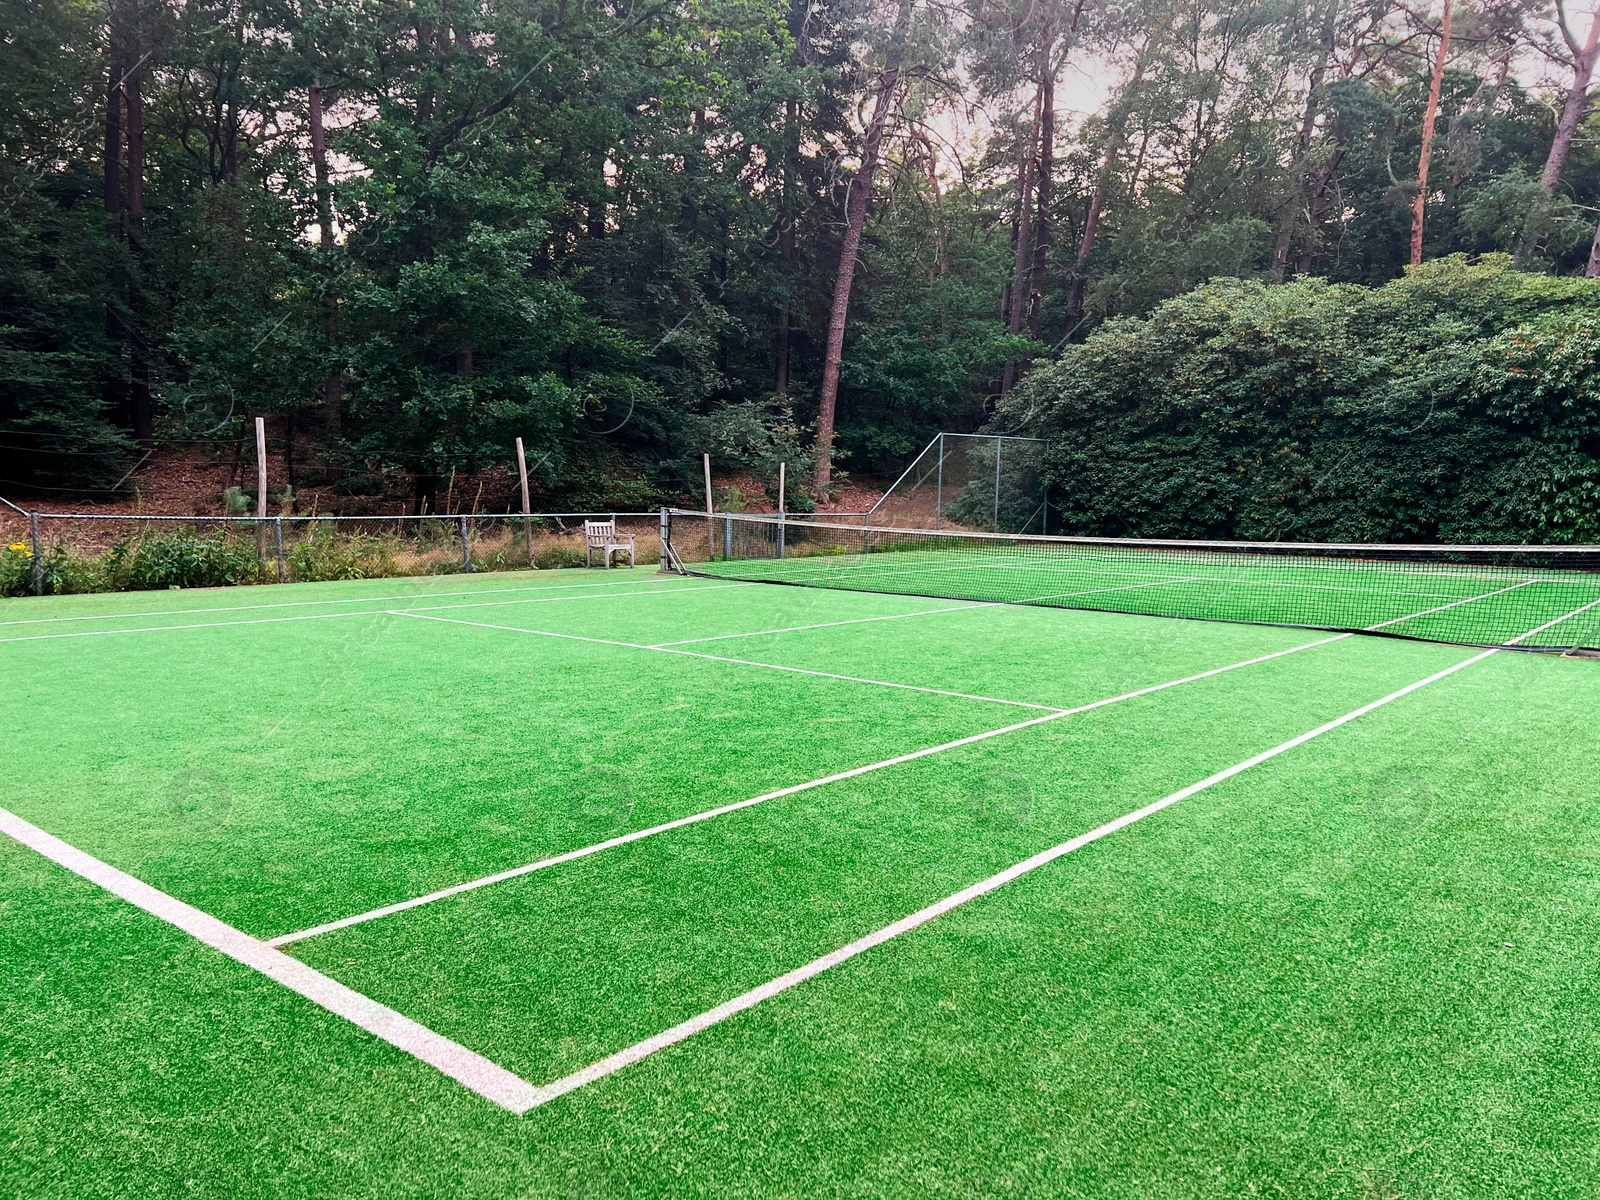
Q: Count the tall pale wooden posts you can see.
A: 4